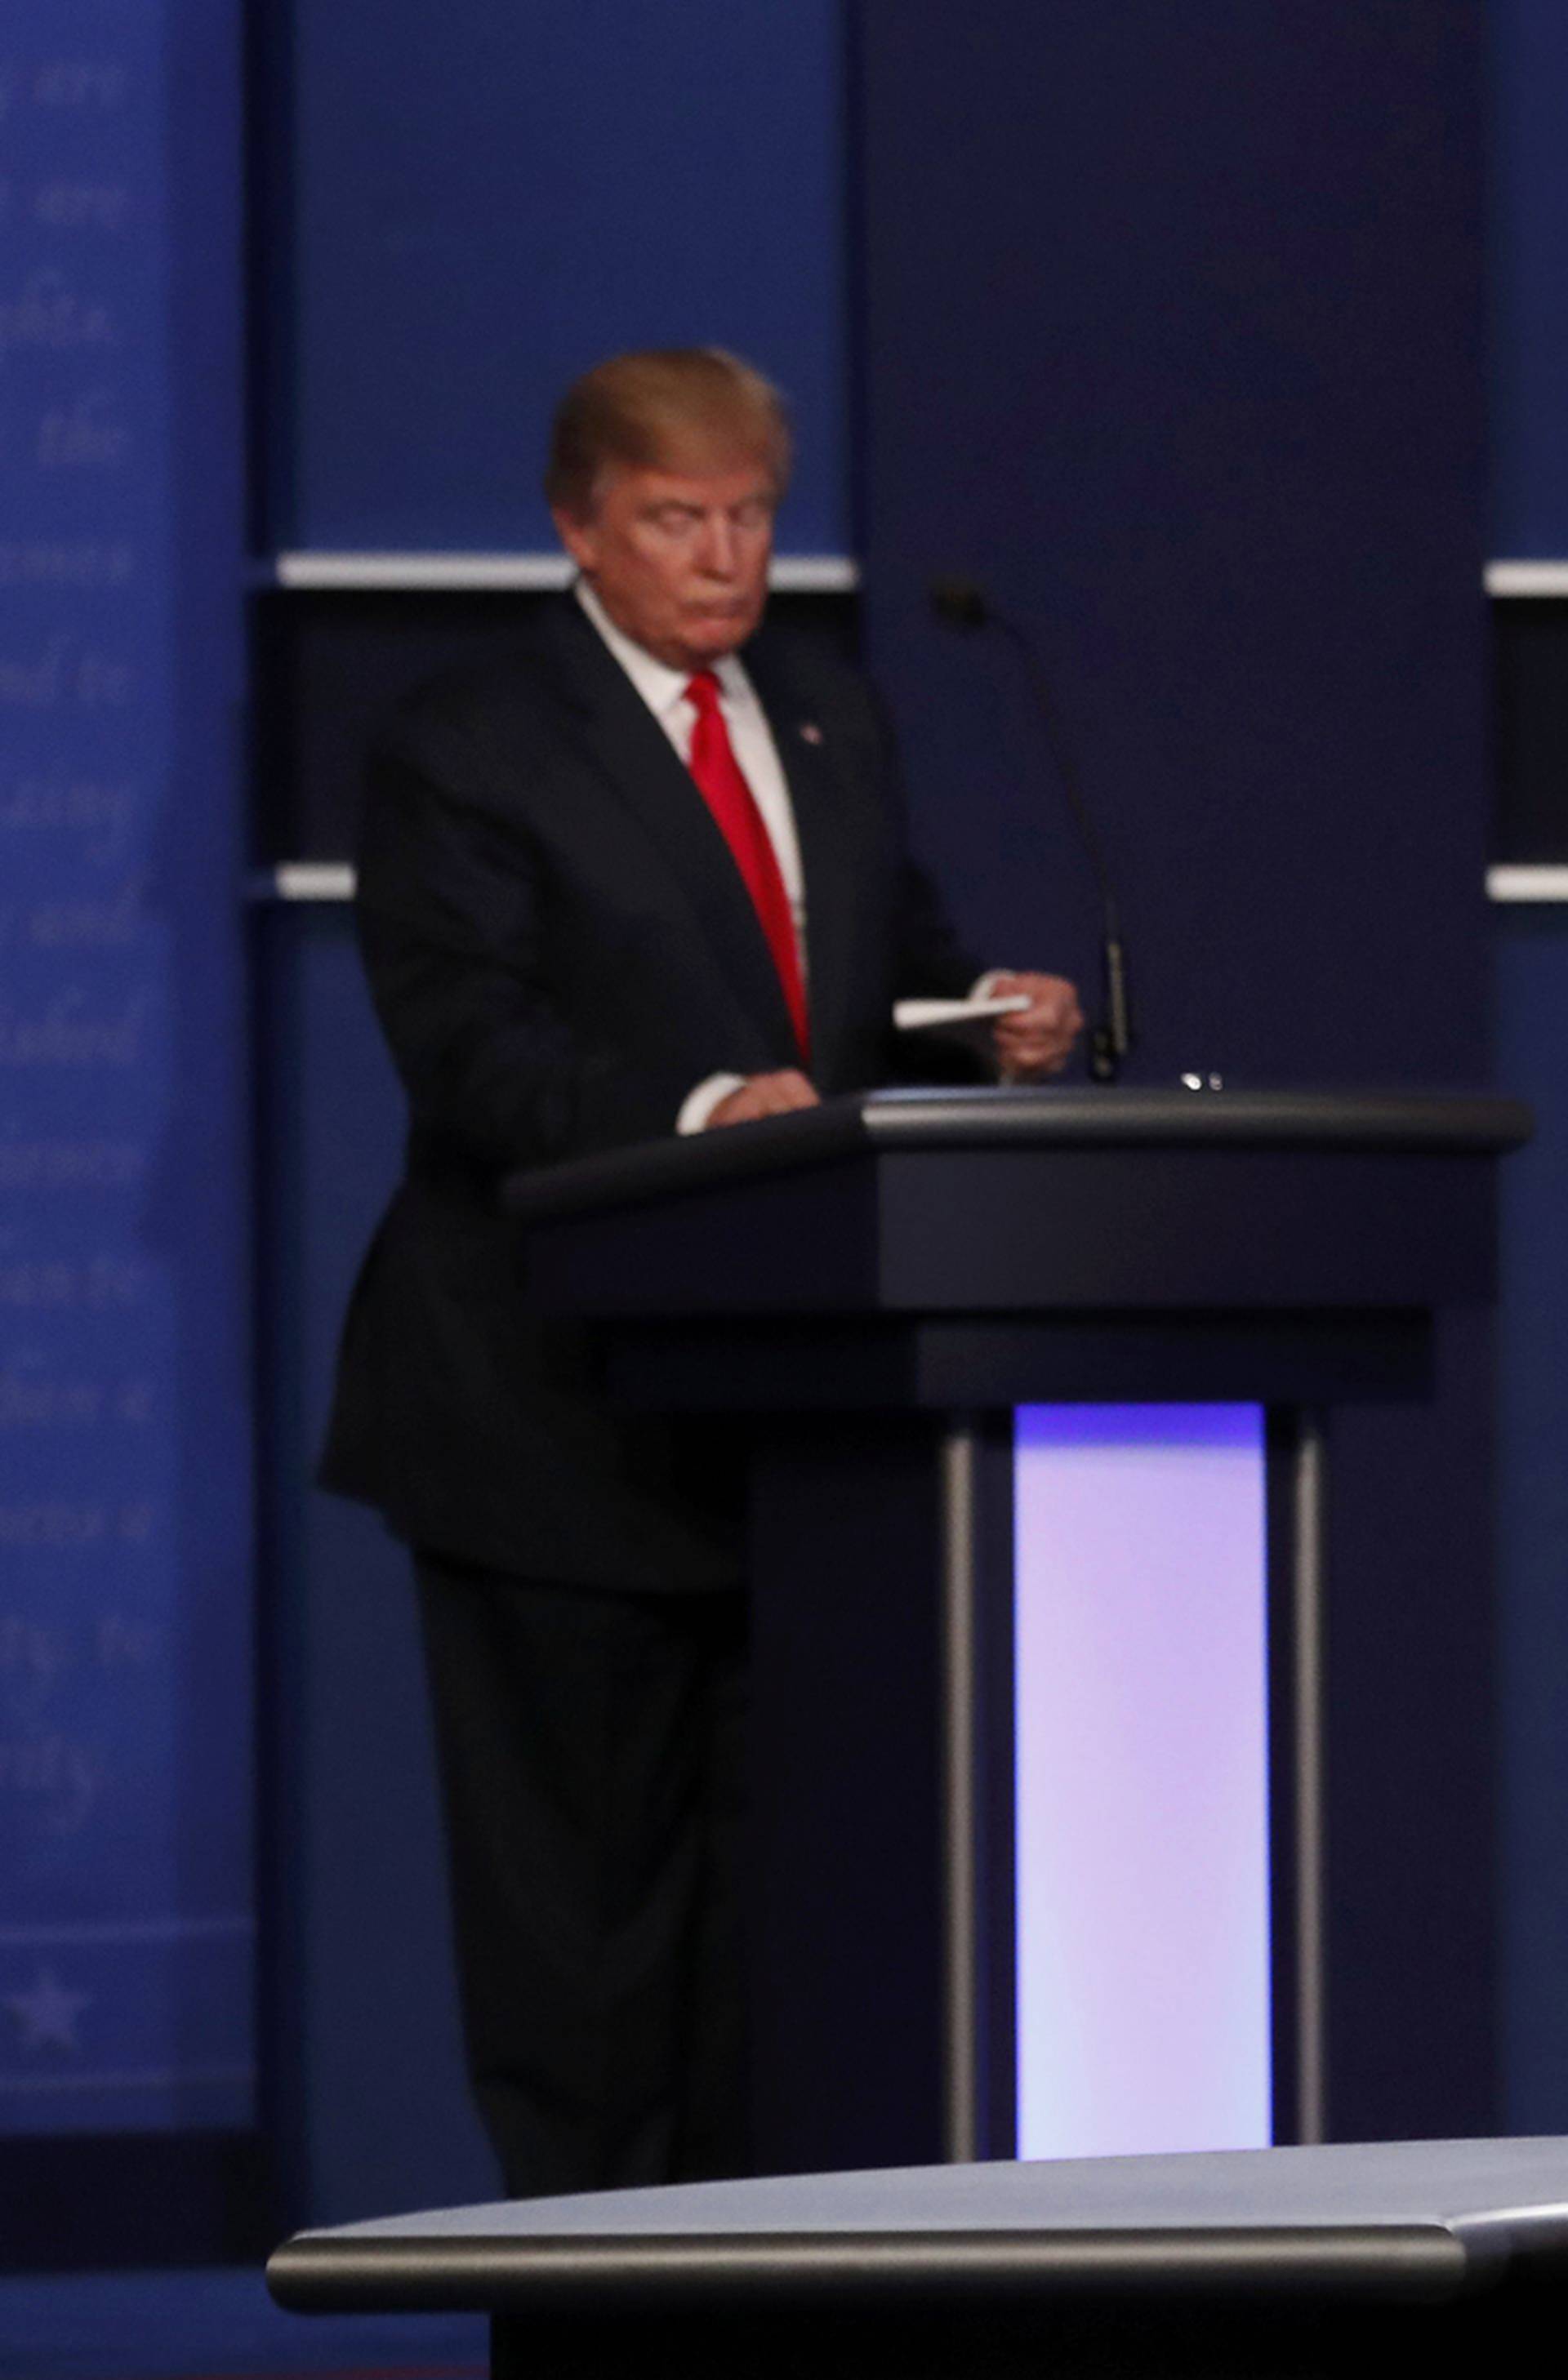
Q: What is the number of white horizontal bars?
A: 4